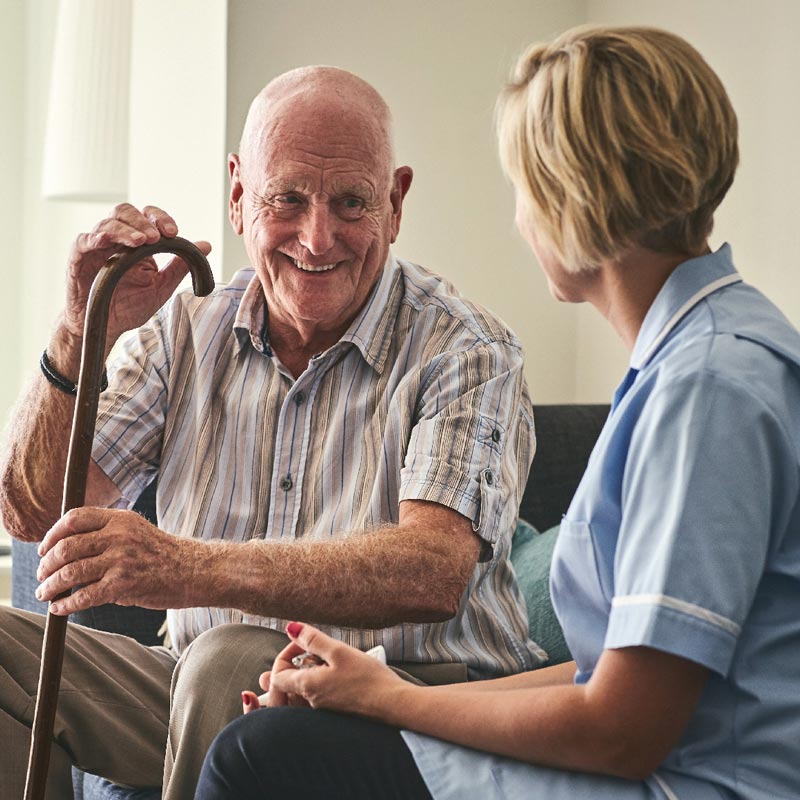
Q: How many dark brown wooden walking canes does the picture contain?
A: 1